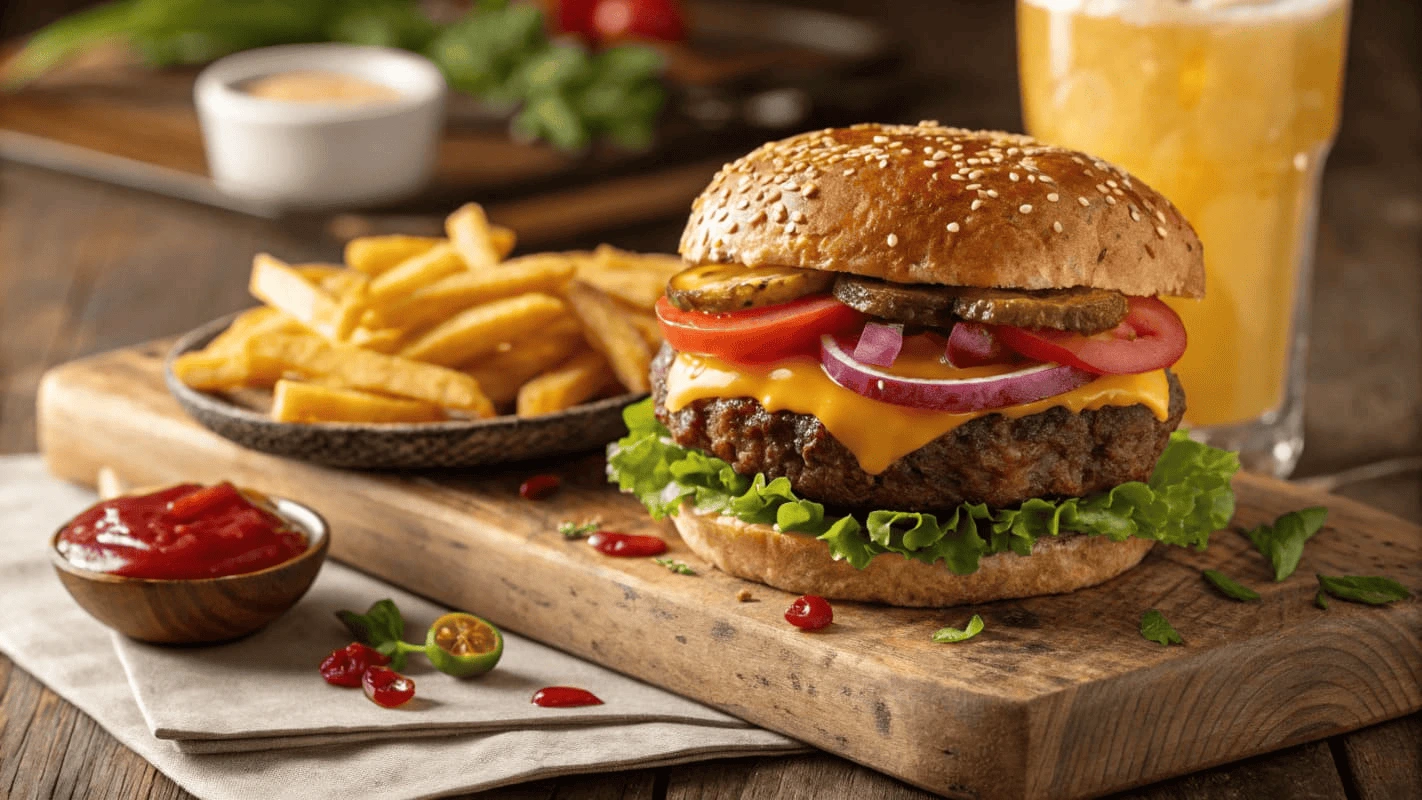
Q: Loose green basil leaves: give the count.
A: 5